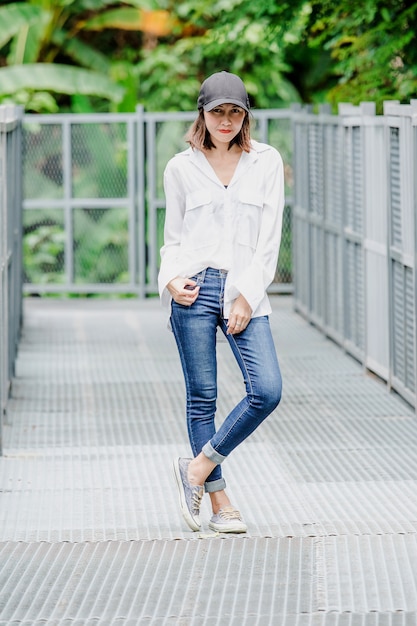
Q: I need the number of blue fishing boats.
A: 0